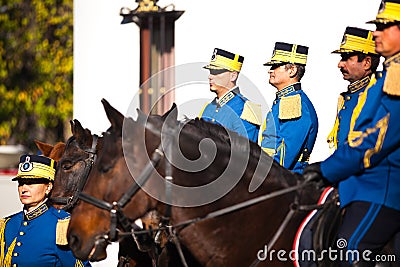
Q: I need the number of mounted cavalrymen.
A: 4